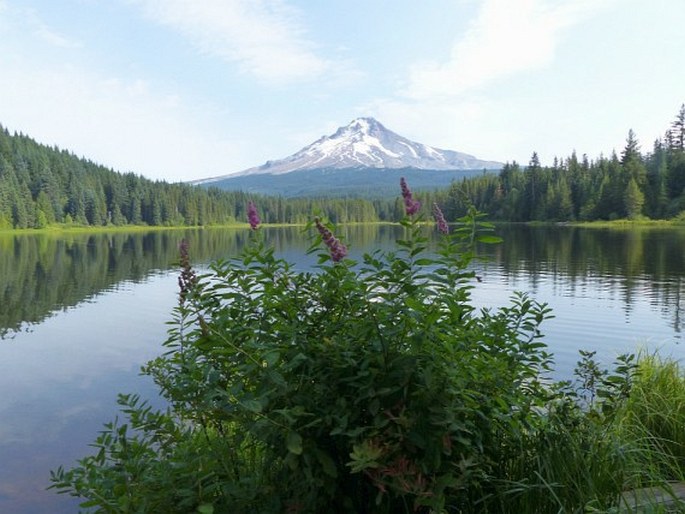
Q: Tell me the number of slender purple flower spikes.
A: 5